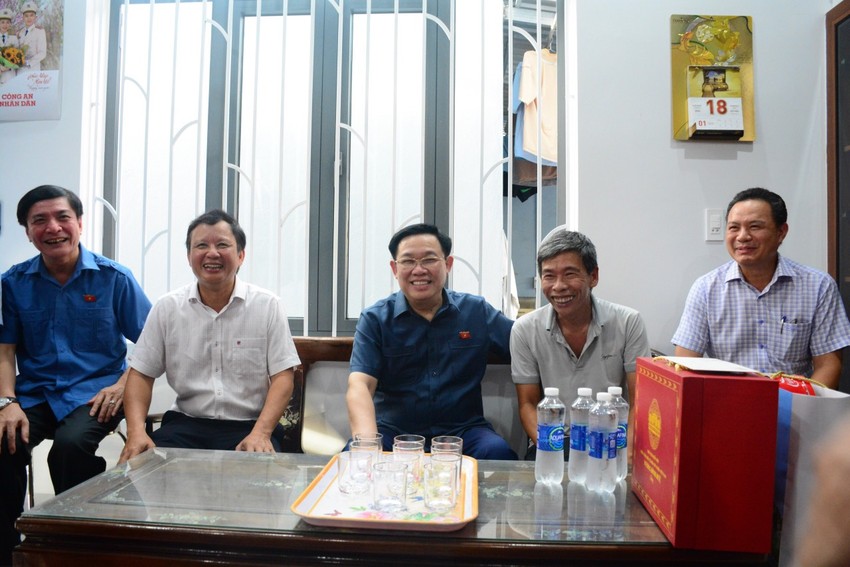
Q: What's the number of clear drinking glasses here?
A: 11